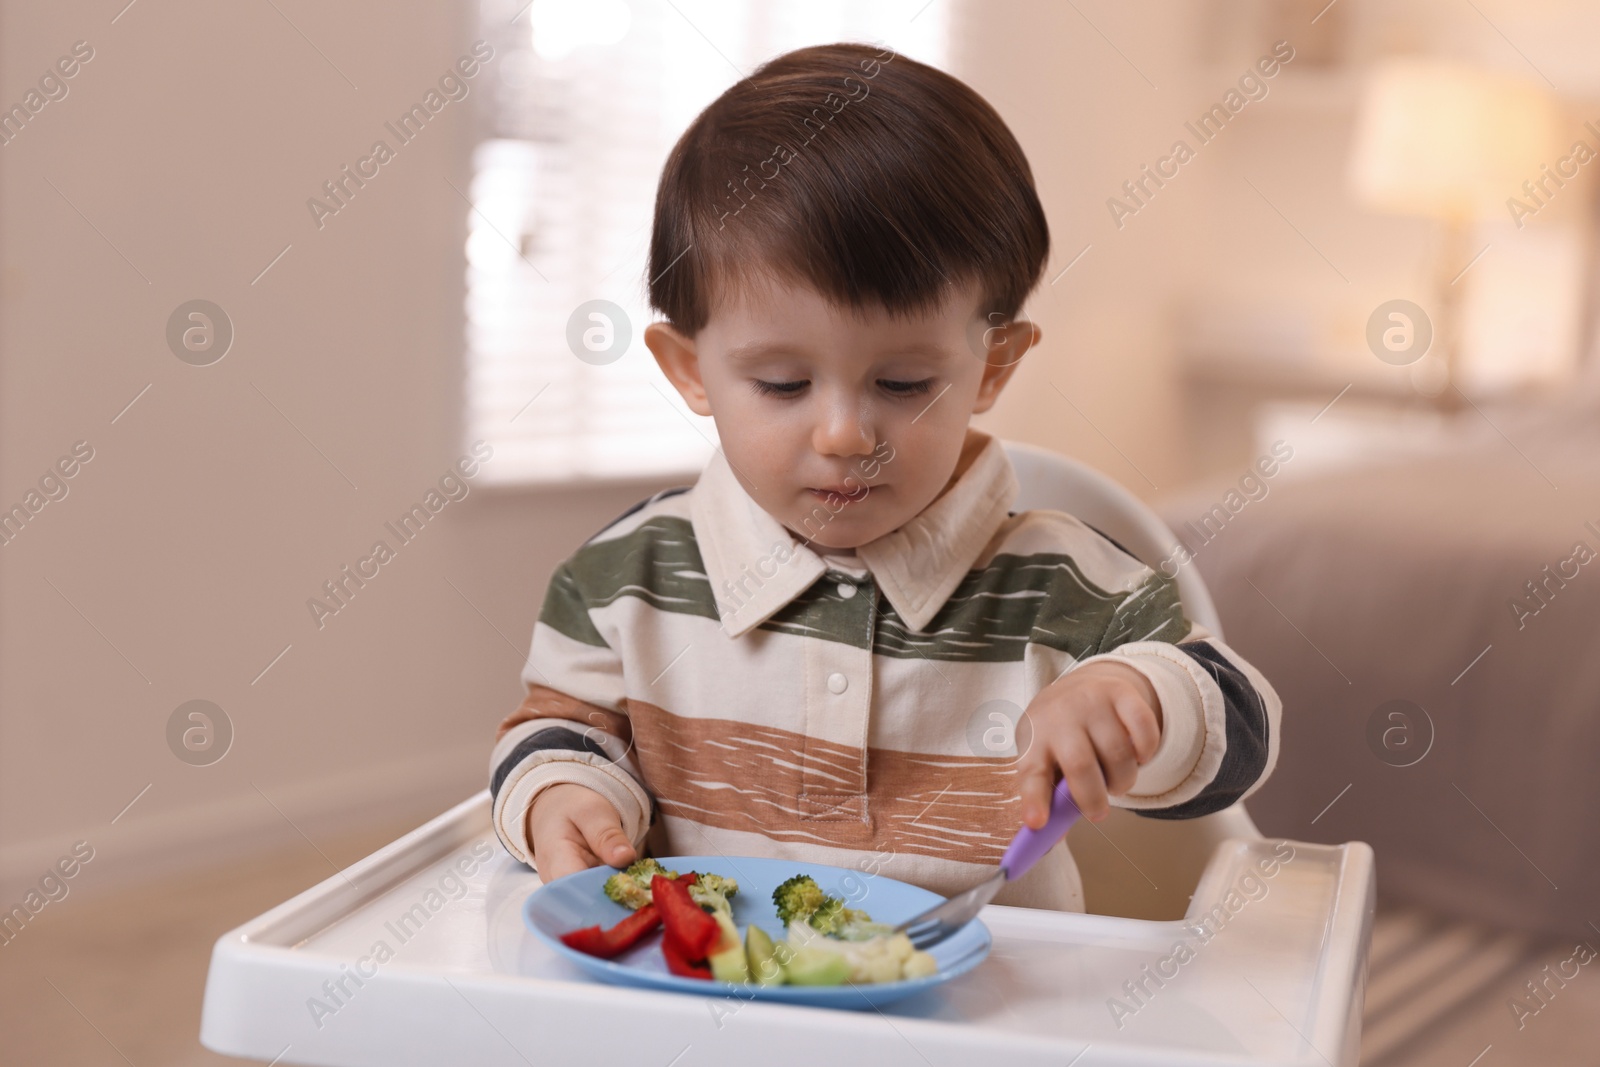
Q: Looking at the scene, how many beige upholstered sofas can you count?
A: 1